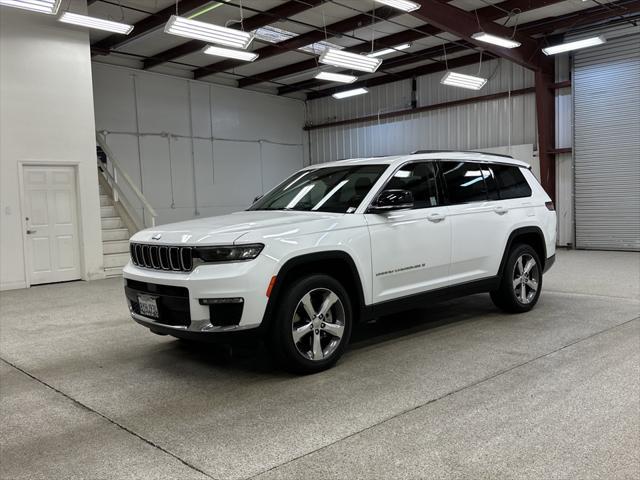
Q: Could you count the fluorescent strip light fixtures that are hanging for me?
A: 12